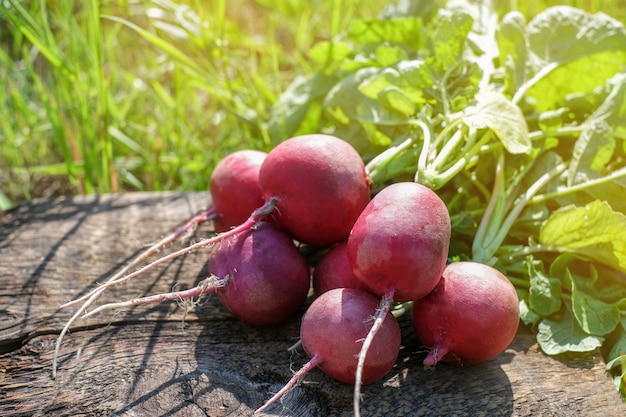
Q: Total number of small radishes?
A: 7